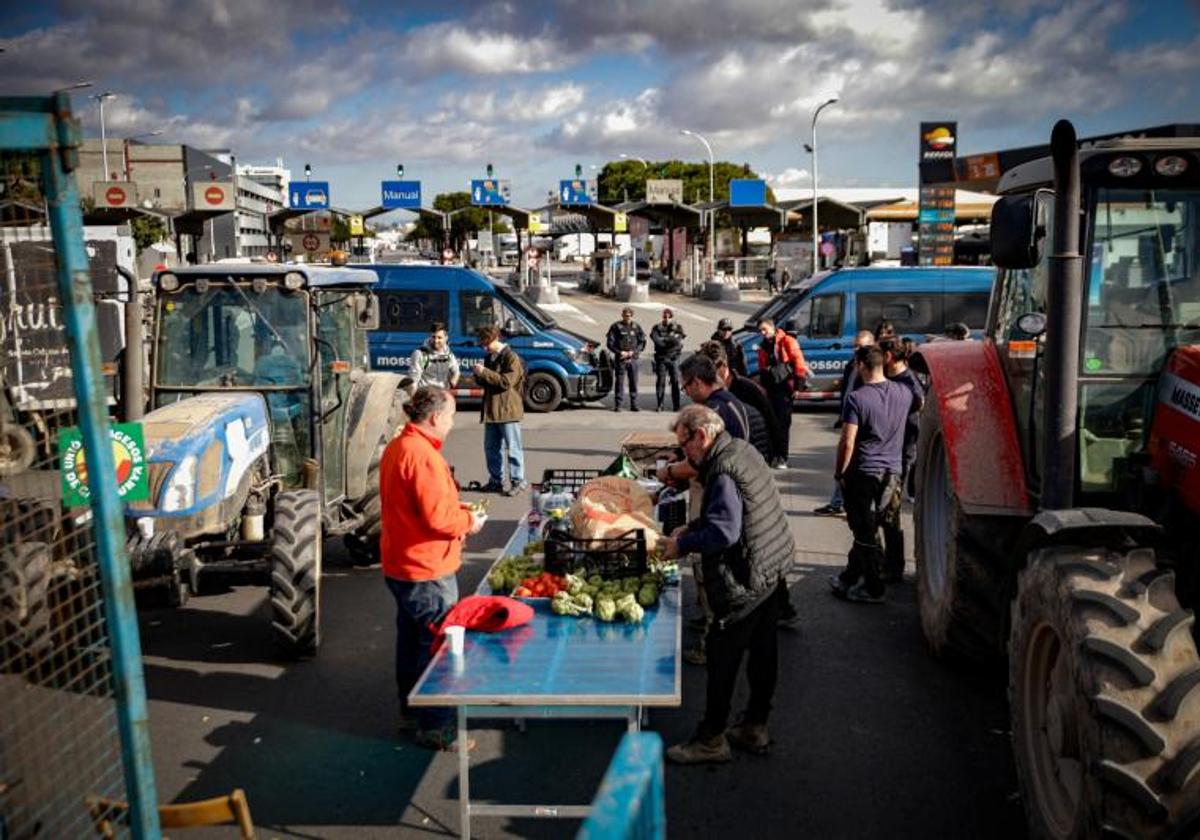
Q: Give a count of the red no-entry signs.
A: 2